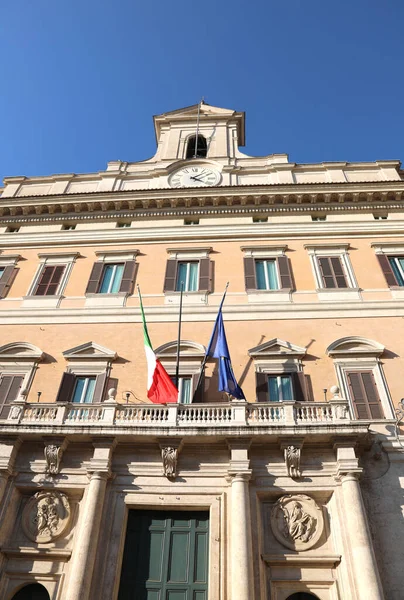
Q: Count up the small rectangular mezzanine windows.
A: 7